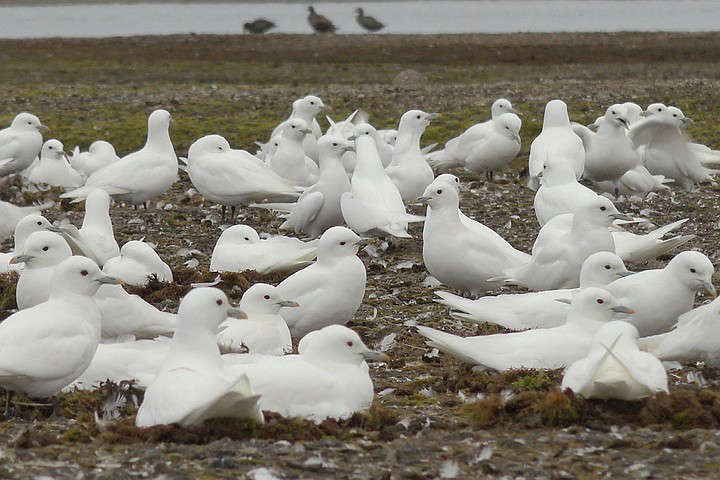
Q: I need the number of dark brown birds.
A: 3